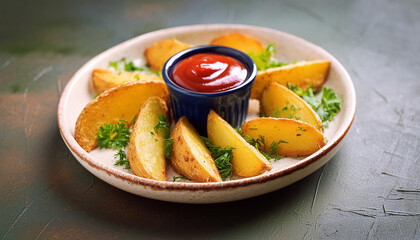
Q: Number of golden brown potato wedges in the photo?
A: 10